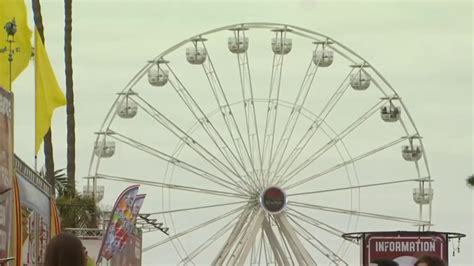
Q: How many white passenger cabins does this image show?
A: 12